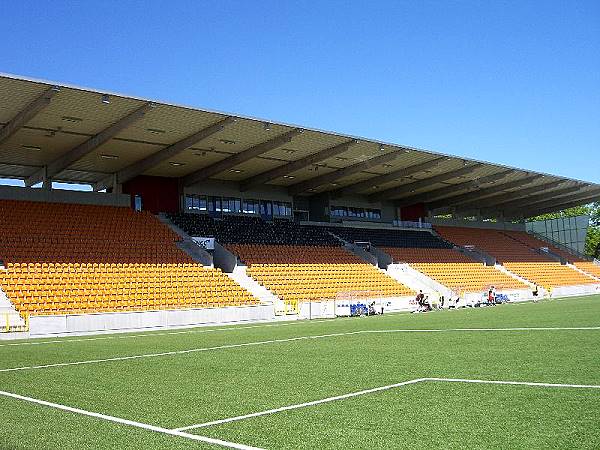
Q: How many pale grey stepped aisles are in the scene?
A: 5